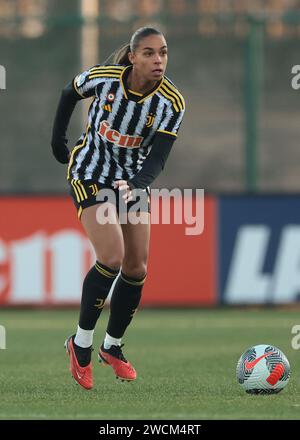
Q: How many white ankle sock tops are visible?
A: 2